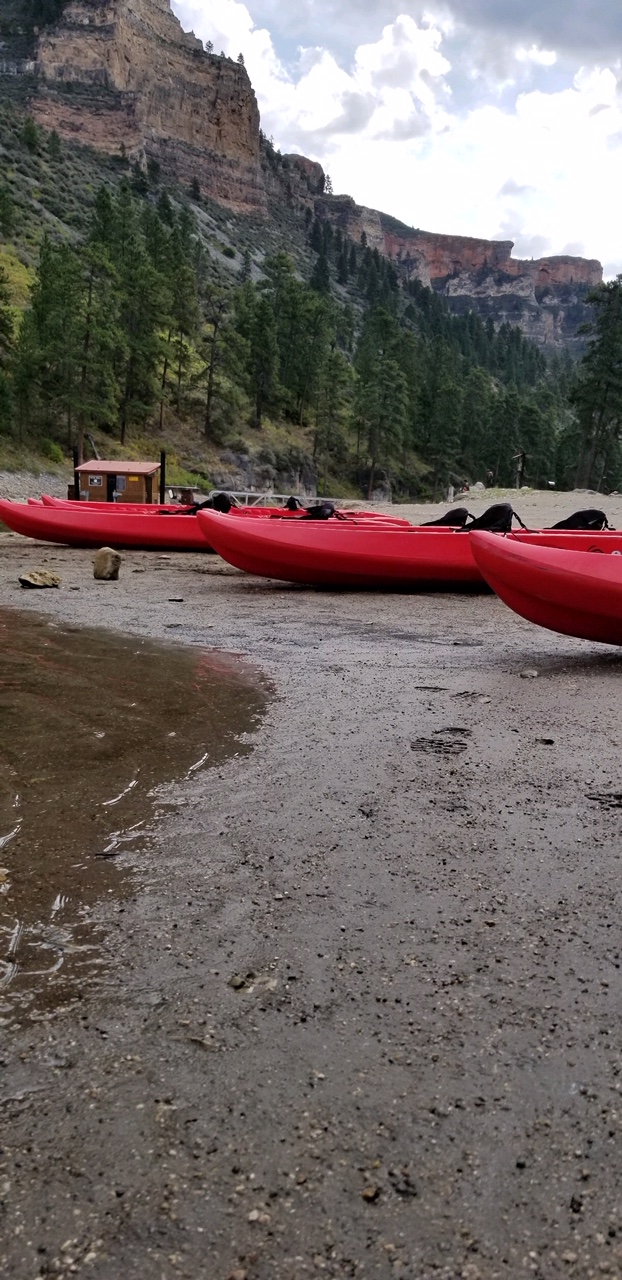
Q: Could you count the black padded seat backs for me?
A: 6